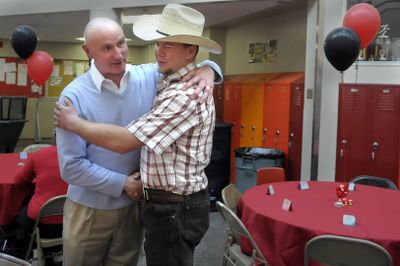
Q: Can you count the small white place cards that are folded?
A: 5